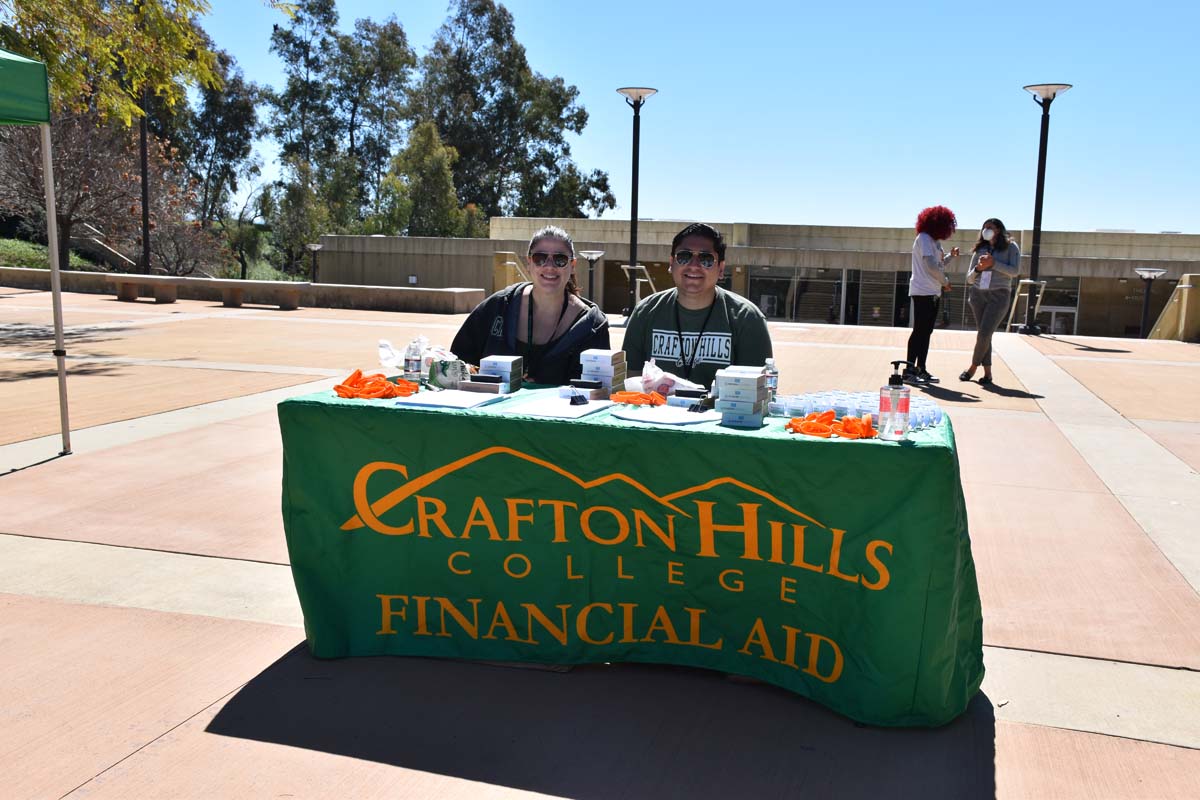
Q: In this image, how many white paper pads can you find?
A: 3